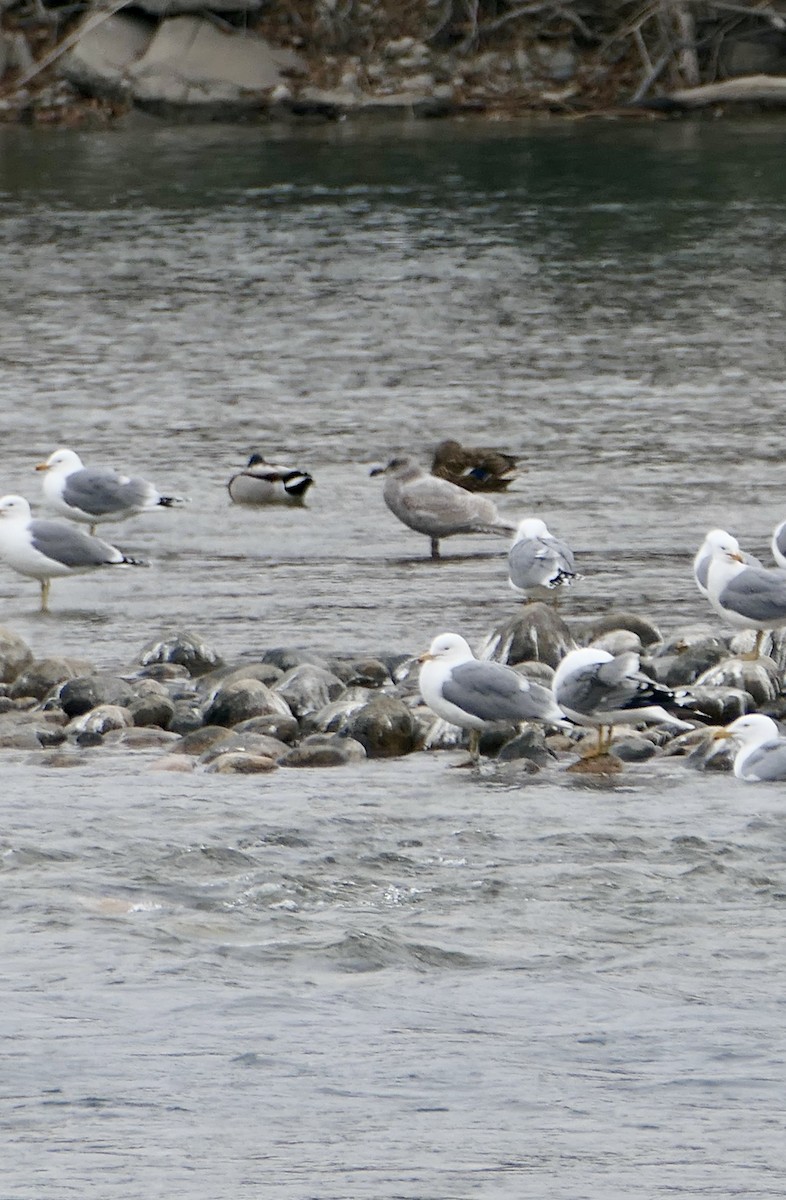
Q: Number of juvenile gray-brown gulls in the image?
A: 1